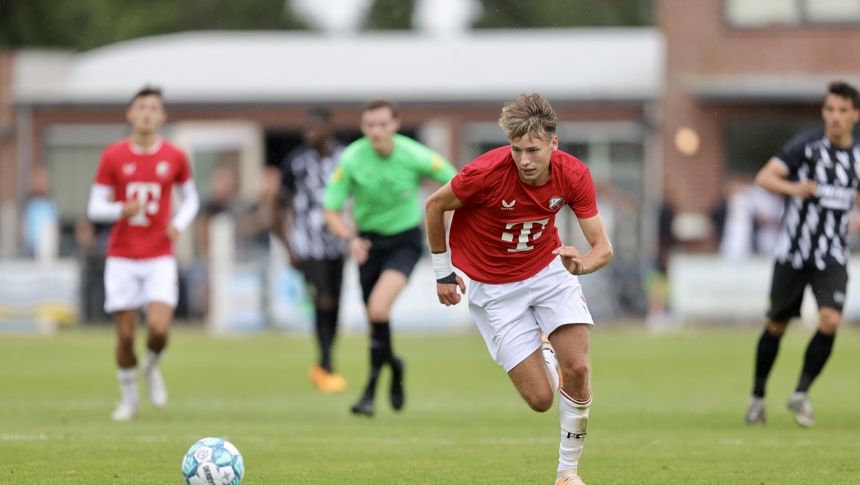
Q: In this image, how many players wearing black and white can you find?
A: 2